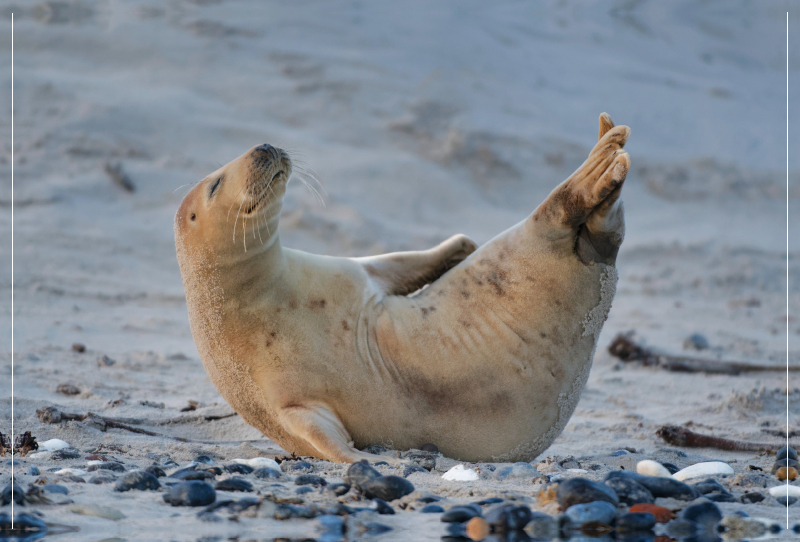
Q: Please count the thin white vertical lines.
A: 2